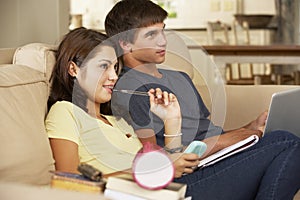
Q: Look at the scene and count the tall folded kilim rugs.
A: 0